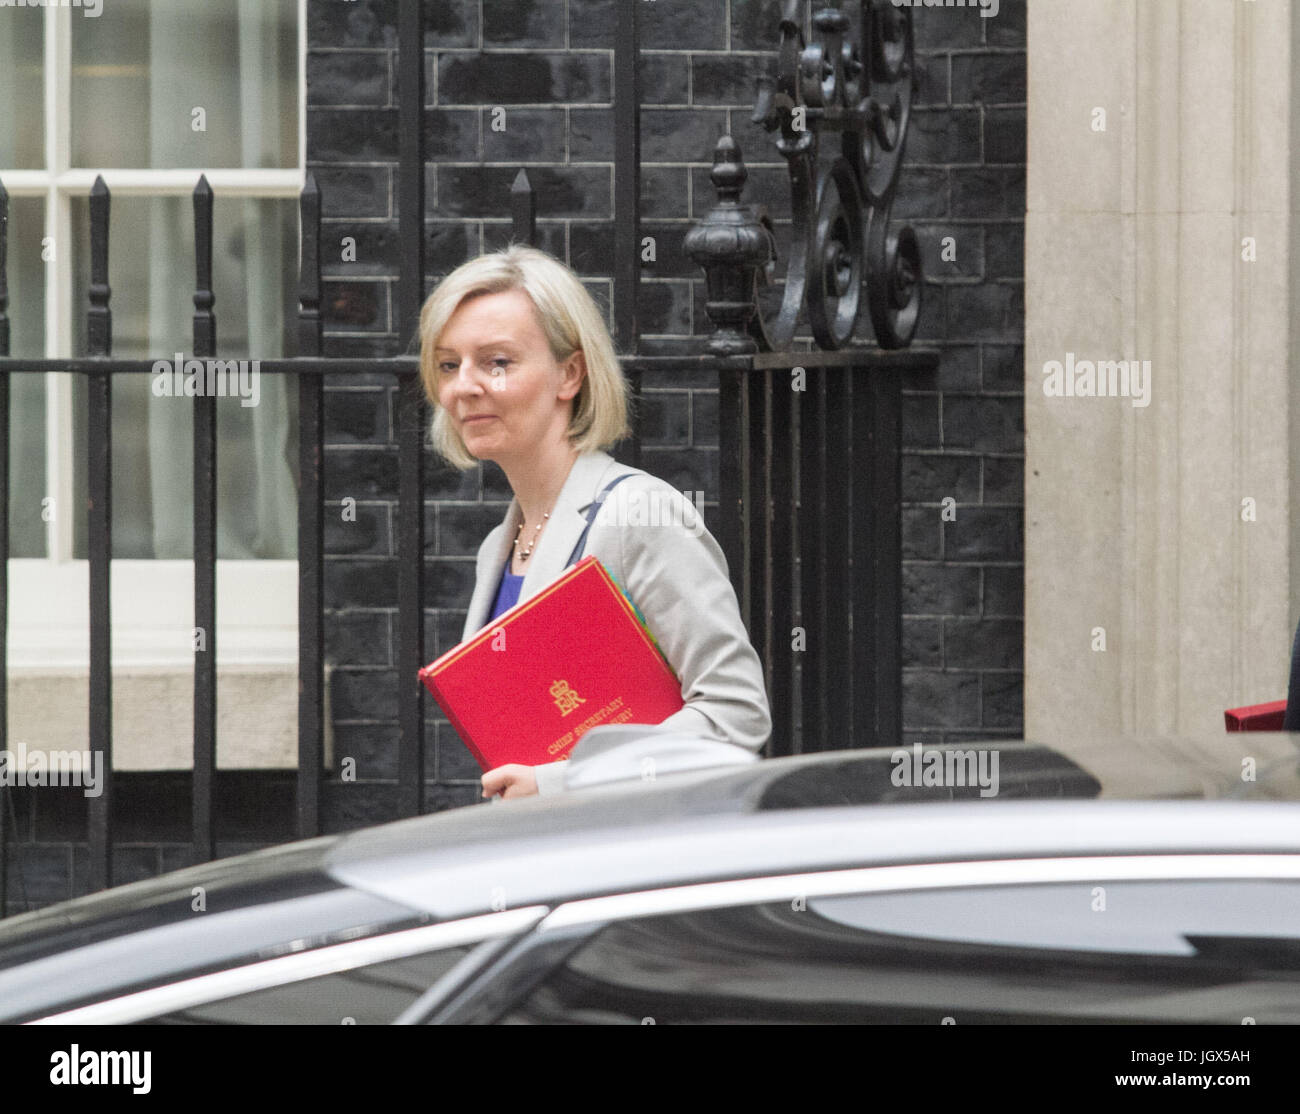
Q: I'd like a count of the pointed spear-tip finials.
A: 5